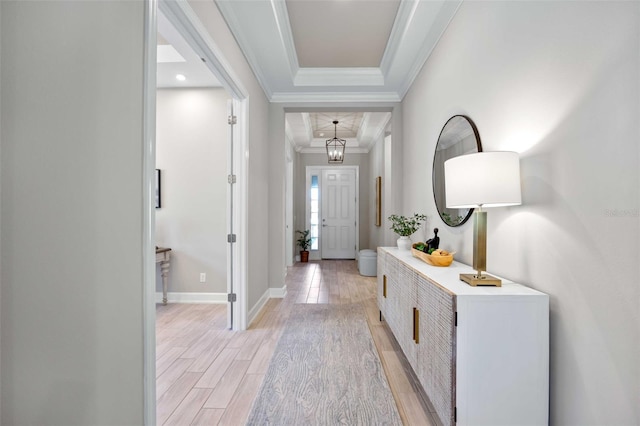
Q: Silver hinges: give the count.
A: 4